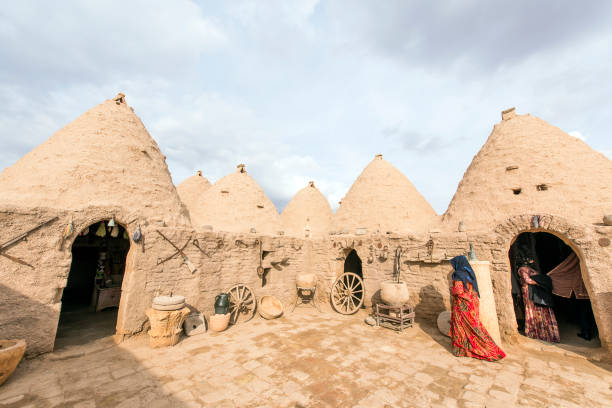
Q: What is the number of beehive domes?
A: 6